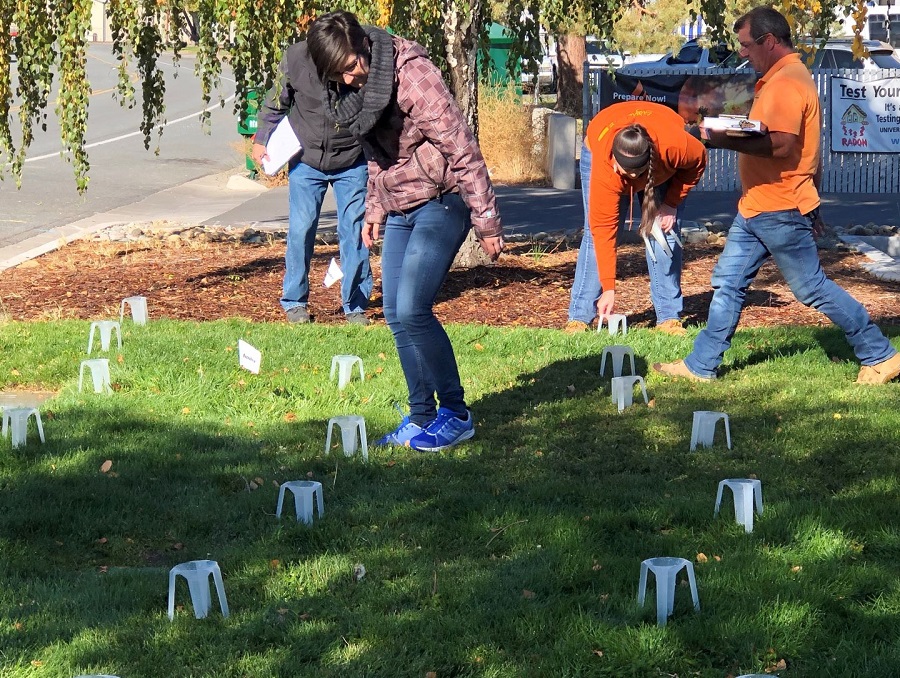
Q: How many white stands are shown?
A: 14